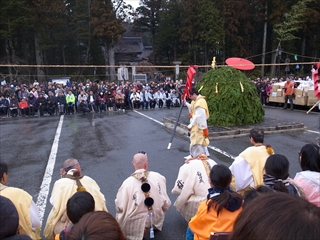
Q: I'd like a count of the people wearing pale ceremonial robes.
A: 6